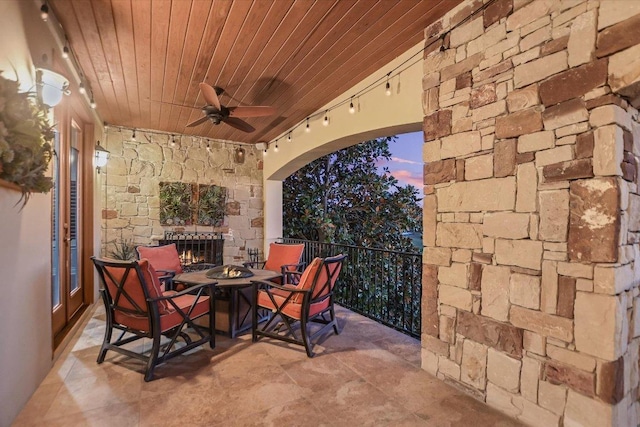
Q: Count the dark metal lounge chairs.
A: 4